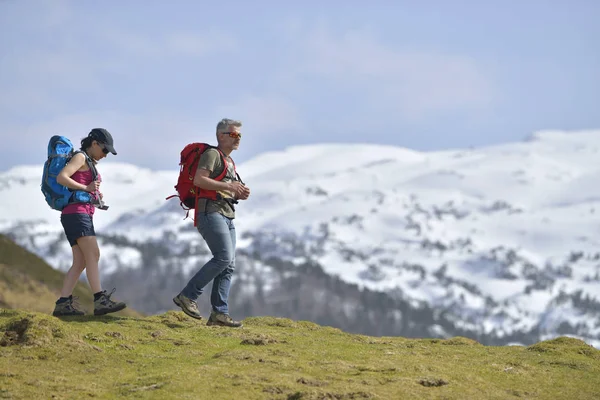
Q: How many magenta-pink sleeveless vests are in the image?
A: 1